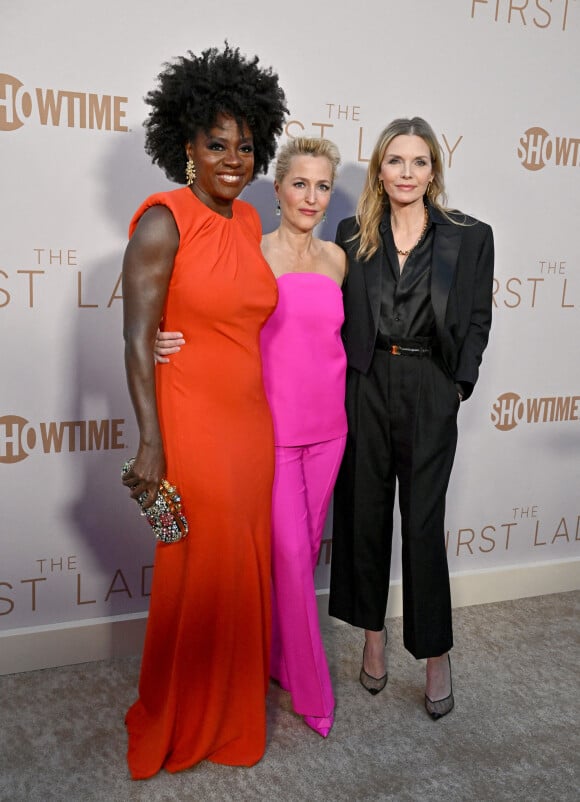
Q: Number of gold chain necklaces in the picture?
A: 1